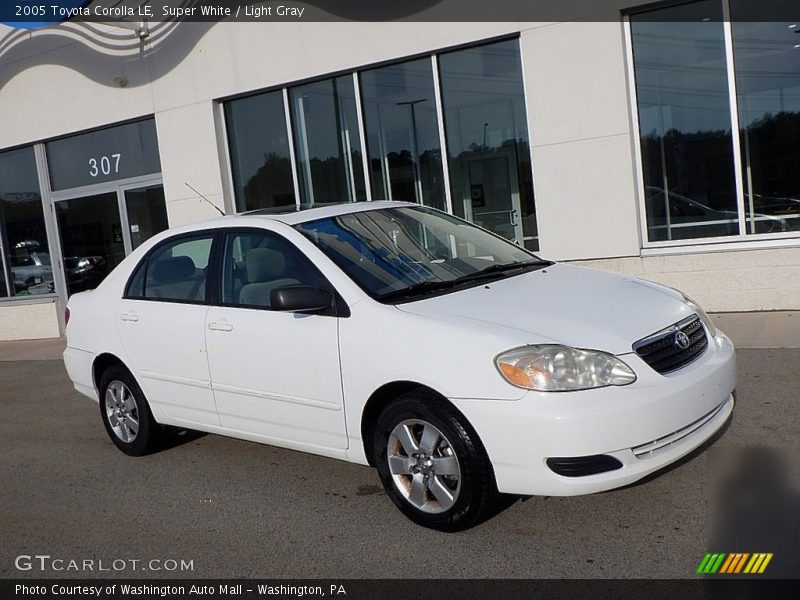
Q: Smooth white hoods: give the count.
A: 1